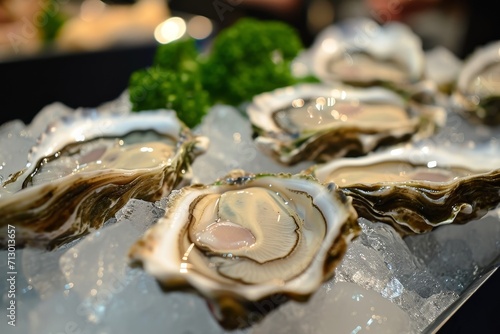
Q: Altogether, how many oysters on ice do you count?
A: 6